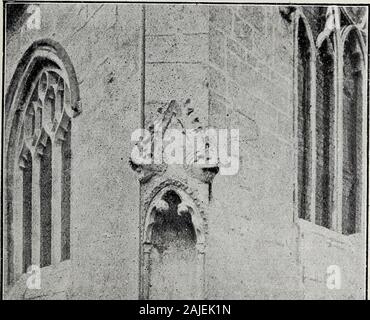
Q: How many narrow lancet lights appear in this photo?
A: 6